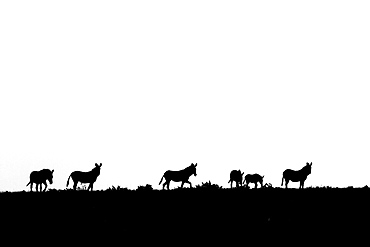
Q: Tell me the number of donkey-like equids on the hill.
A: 6